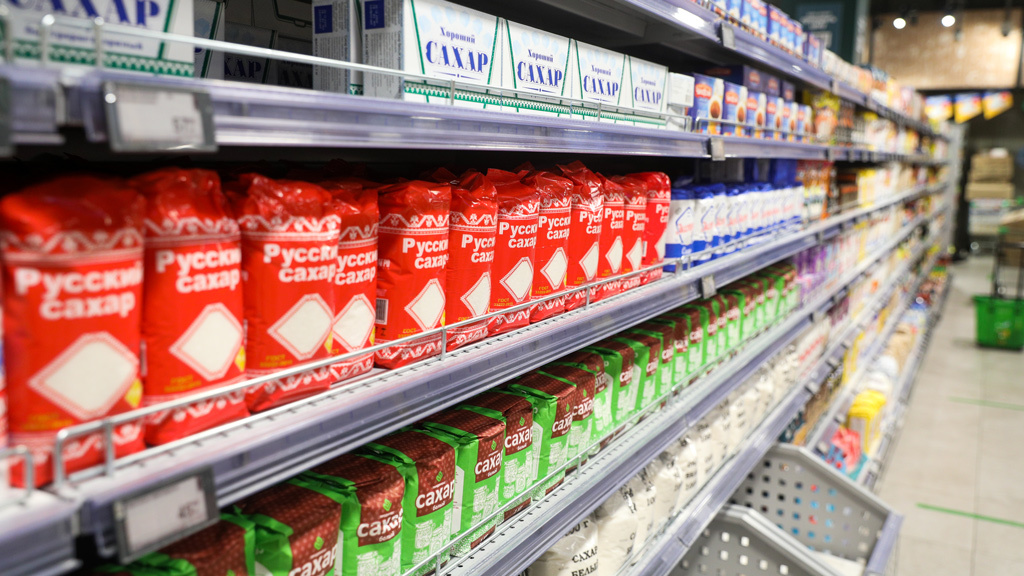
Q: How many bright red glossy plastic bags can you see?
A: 12